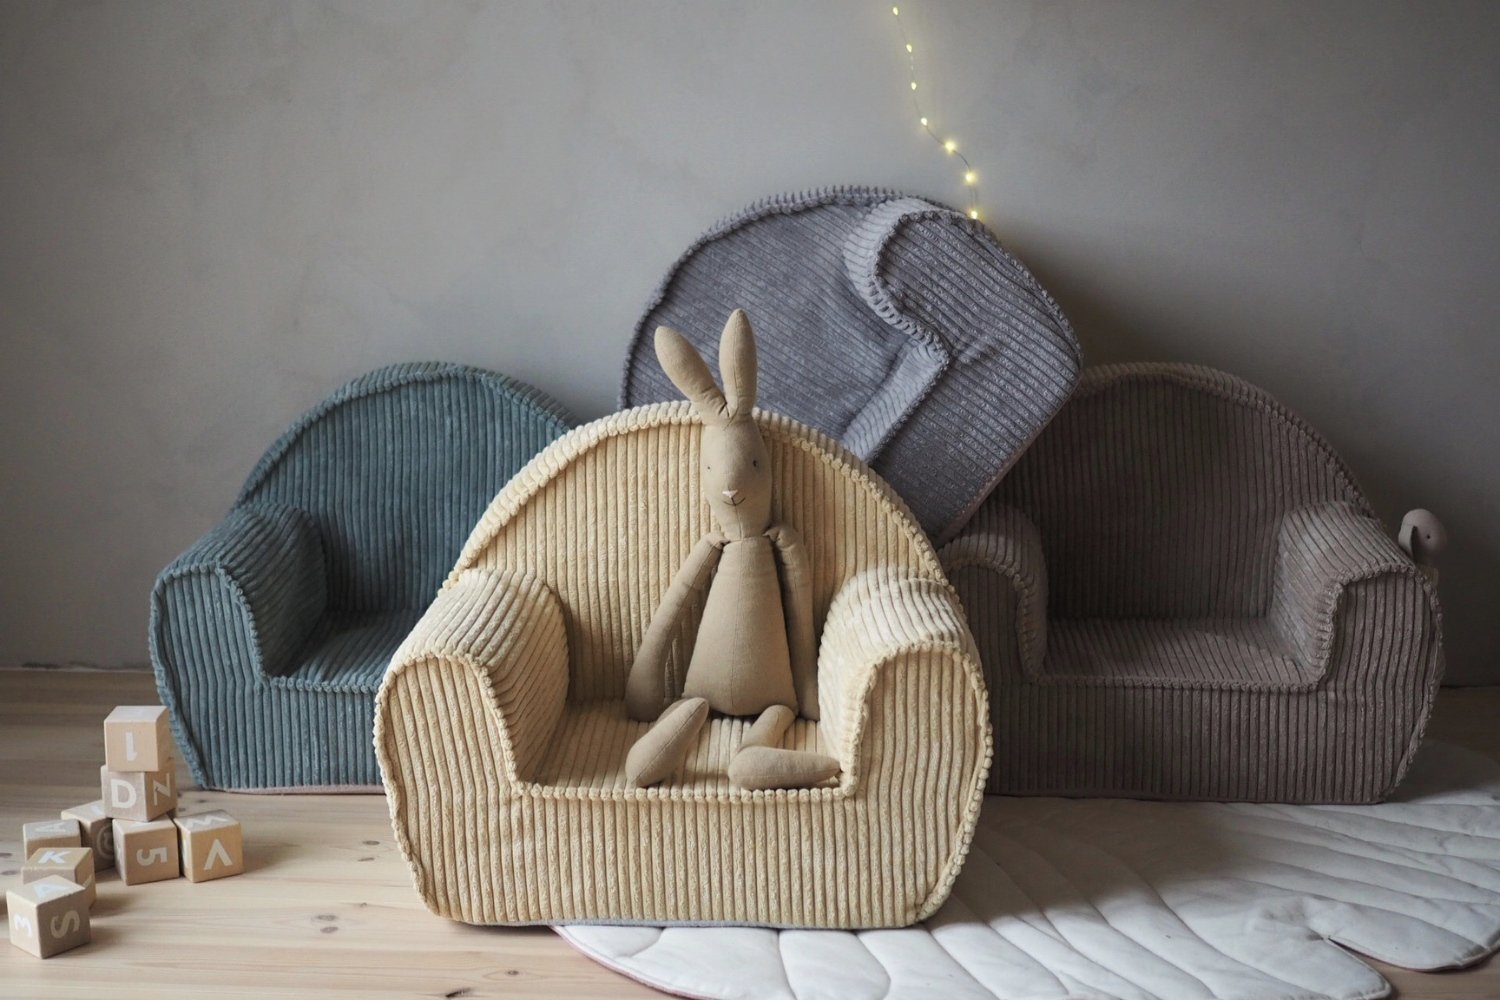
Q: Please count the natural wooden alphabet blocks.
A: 8